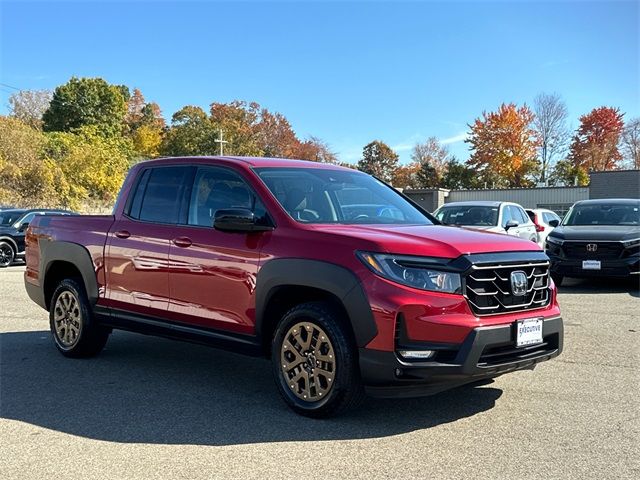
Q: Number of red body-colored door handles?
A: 2